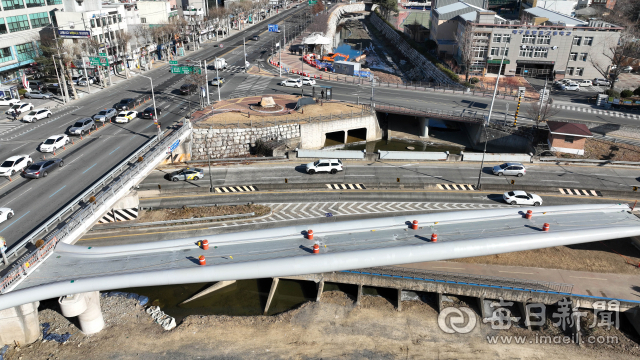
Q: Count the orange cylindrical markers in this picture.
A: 8